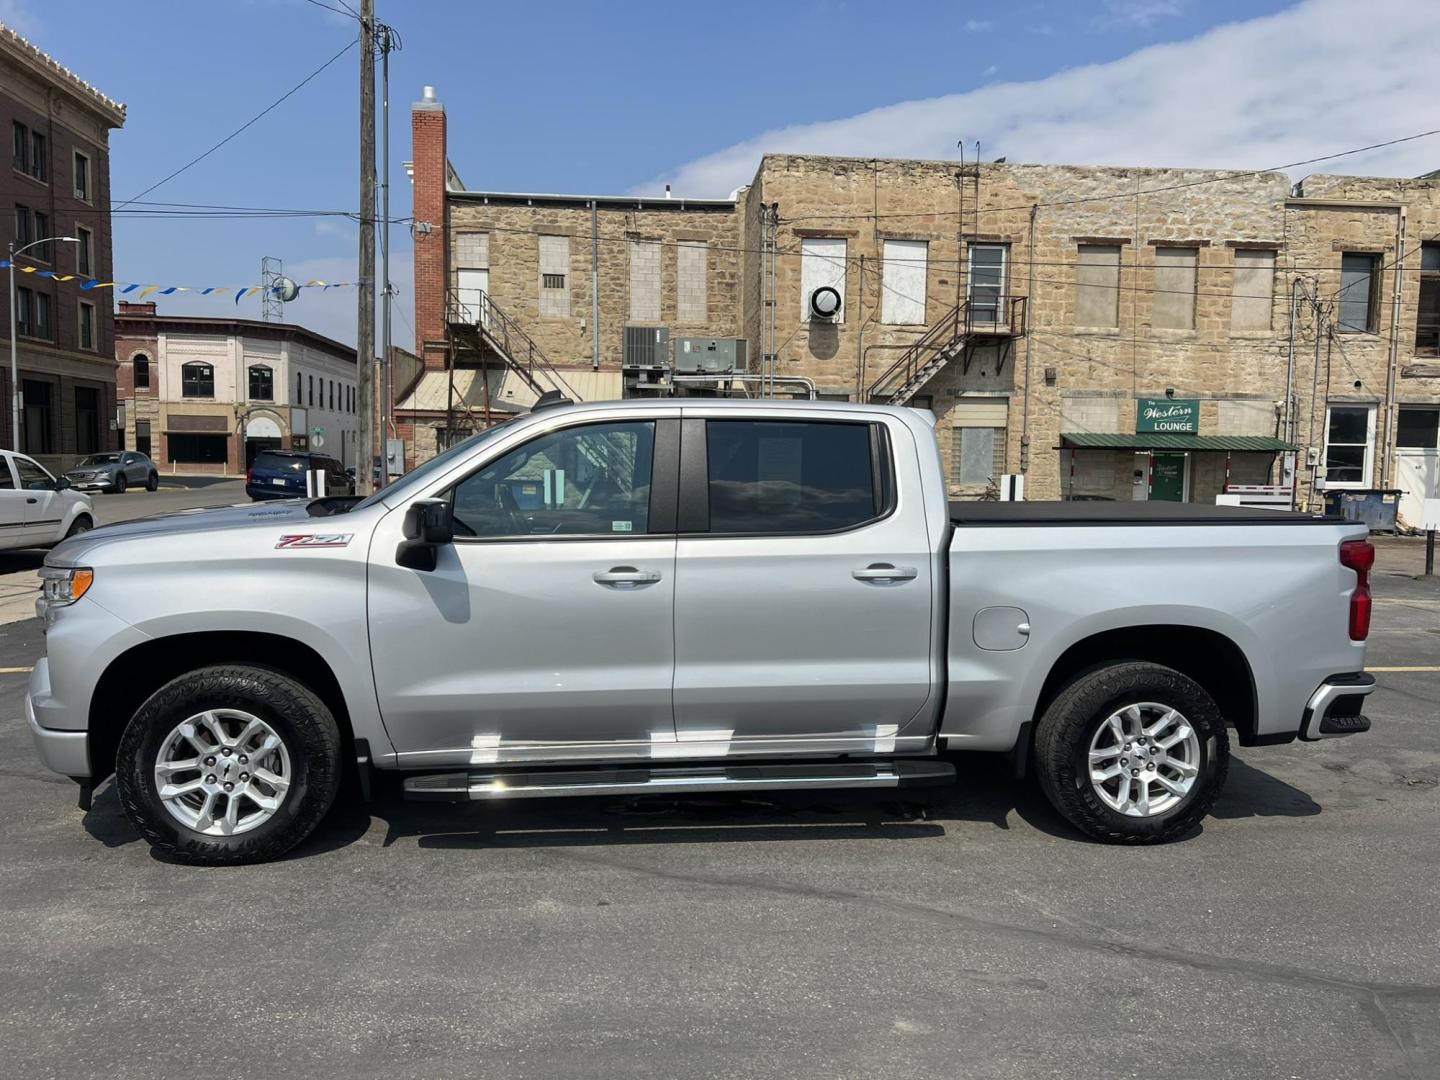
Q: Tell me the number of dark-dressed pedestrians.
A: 0